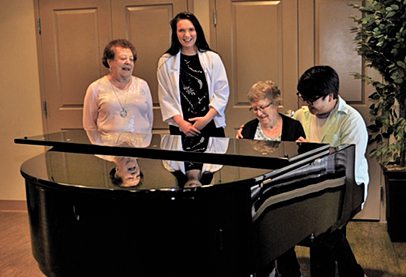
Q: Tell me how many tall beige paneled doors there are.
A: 4